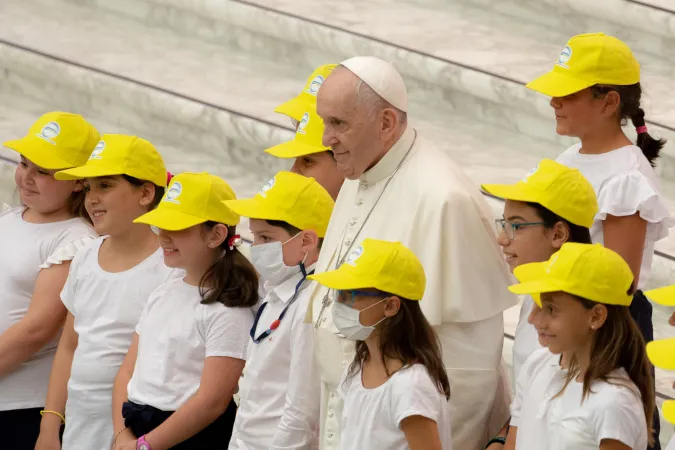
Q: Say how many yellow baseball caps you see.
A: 14